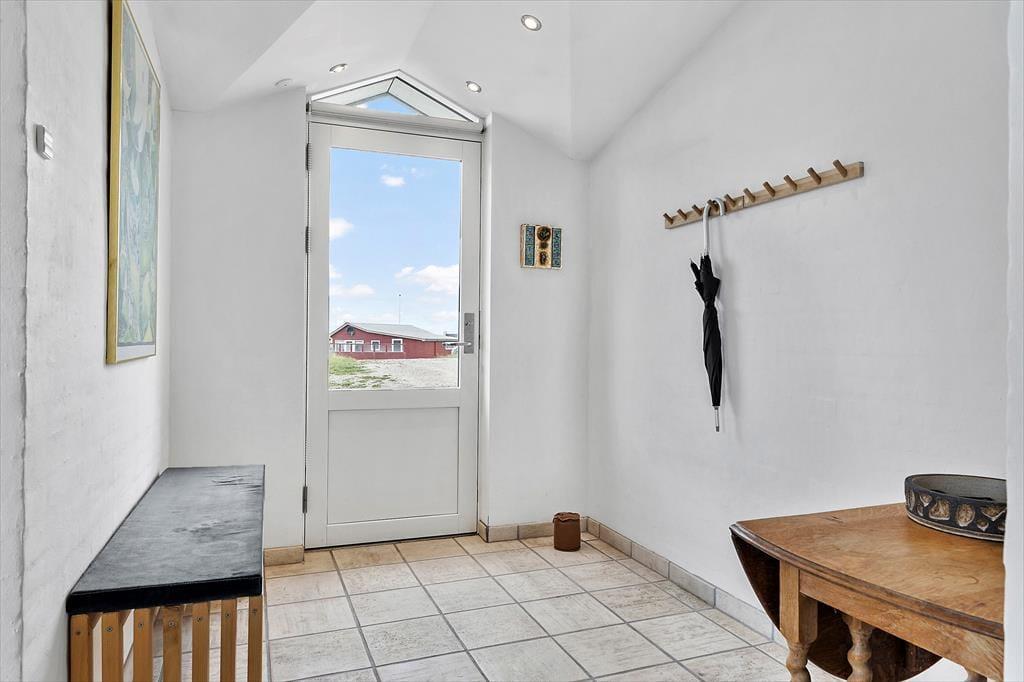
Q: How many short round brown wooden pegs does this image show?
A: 10